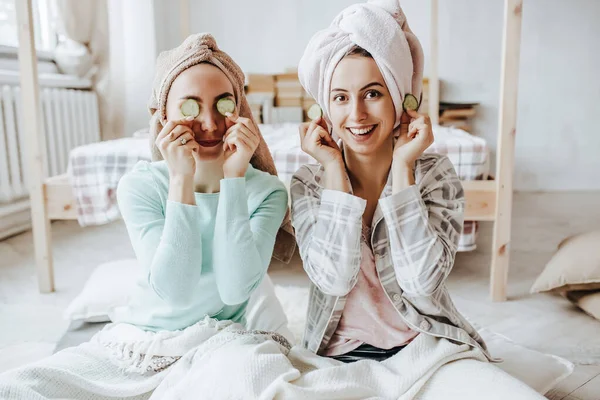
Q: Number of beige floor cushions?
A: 2